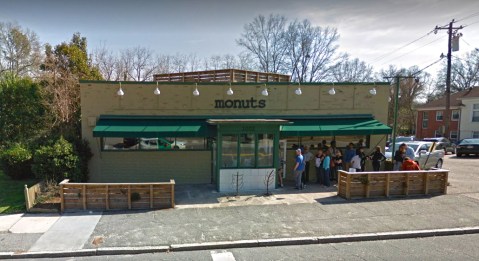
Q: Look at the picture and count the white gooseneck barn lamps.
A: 8